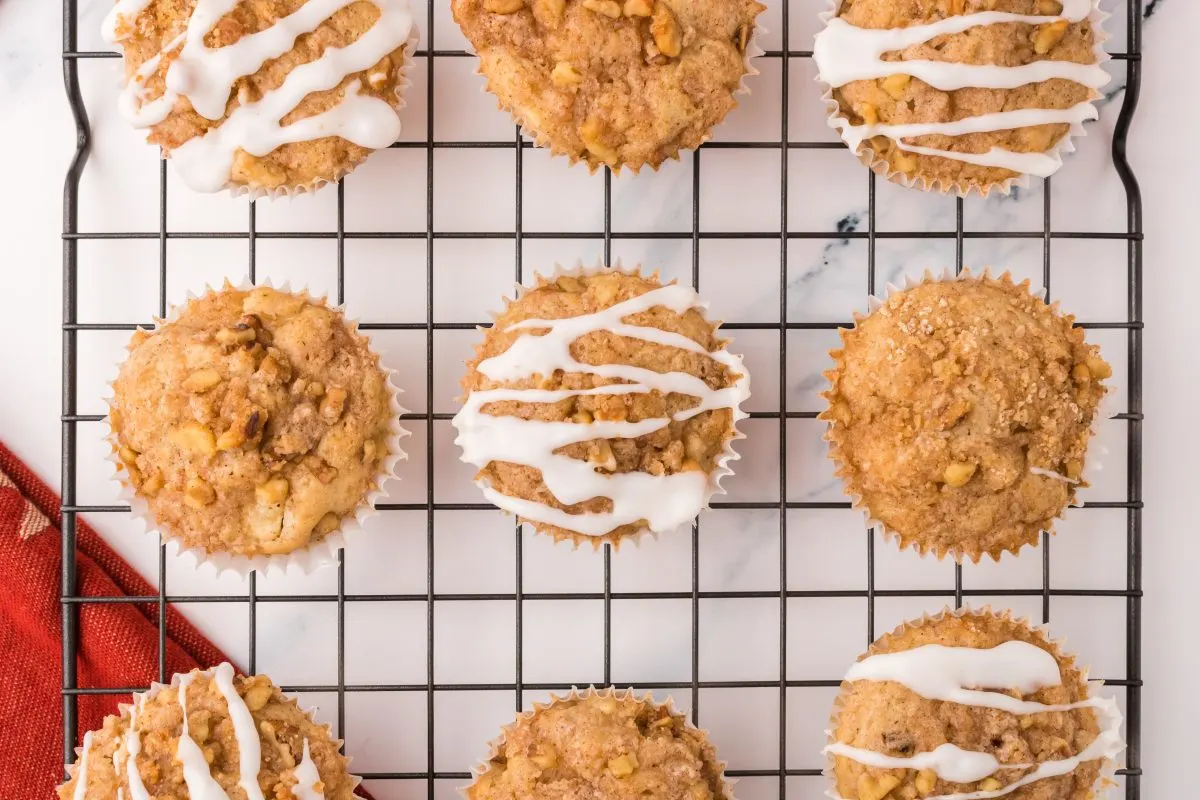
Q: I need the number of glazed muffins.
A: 5